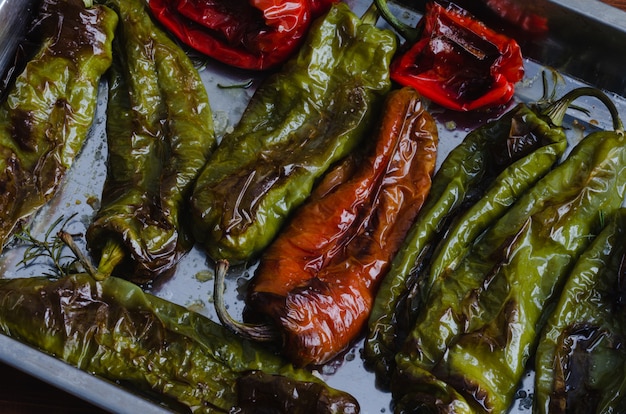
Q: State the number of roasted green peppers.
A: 7